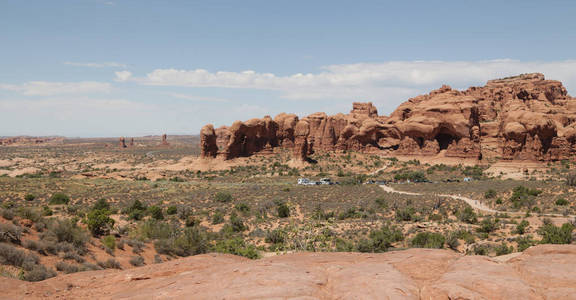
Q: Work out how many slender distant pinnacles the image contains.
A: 3